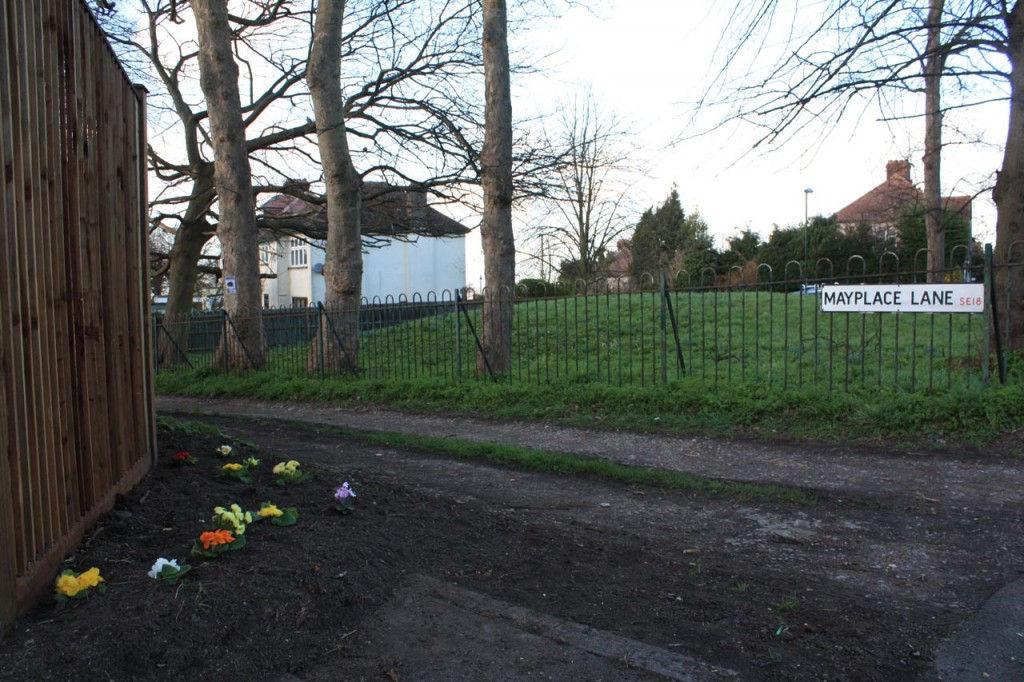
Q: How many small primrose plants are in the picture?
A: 11